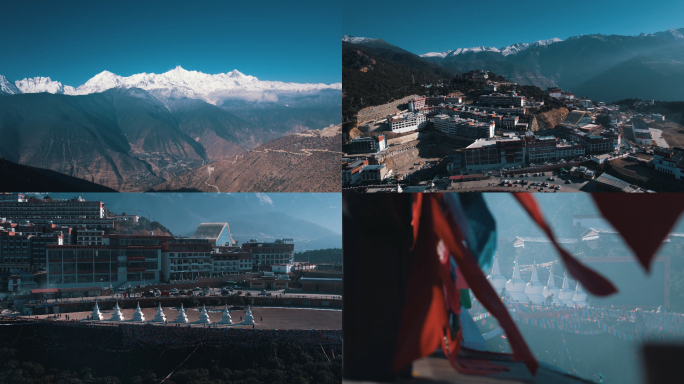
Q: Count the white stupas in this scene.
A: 14